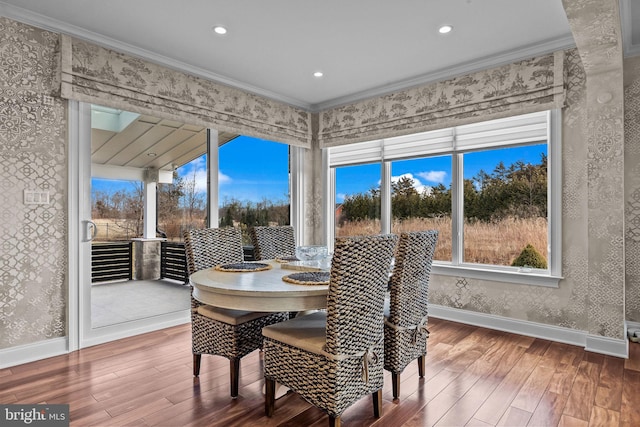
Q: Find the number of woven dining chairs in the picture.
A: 4